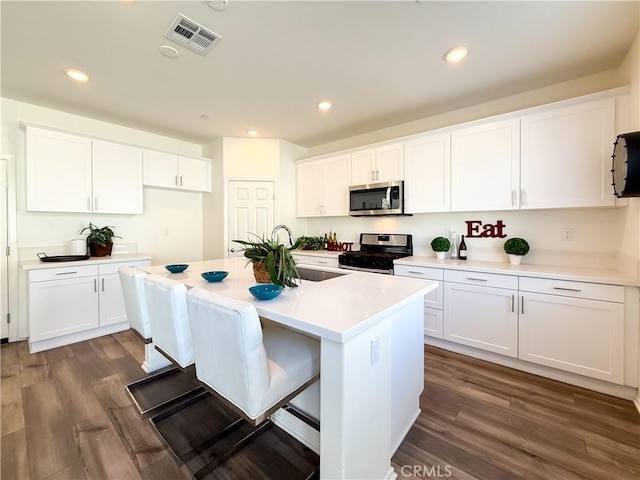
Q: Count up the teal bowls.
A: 3